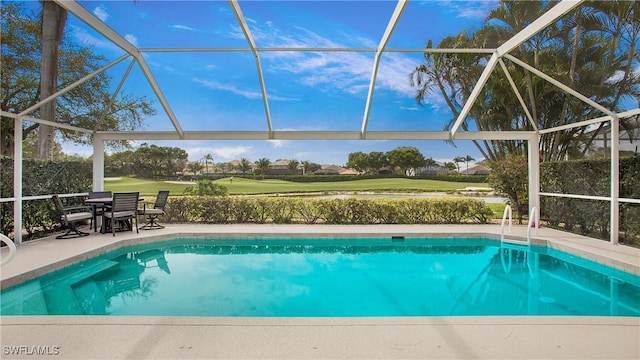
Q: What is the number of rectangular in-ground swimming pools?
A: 1